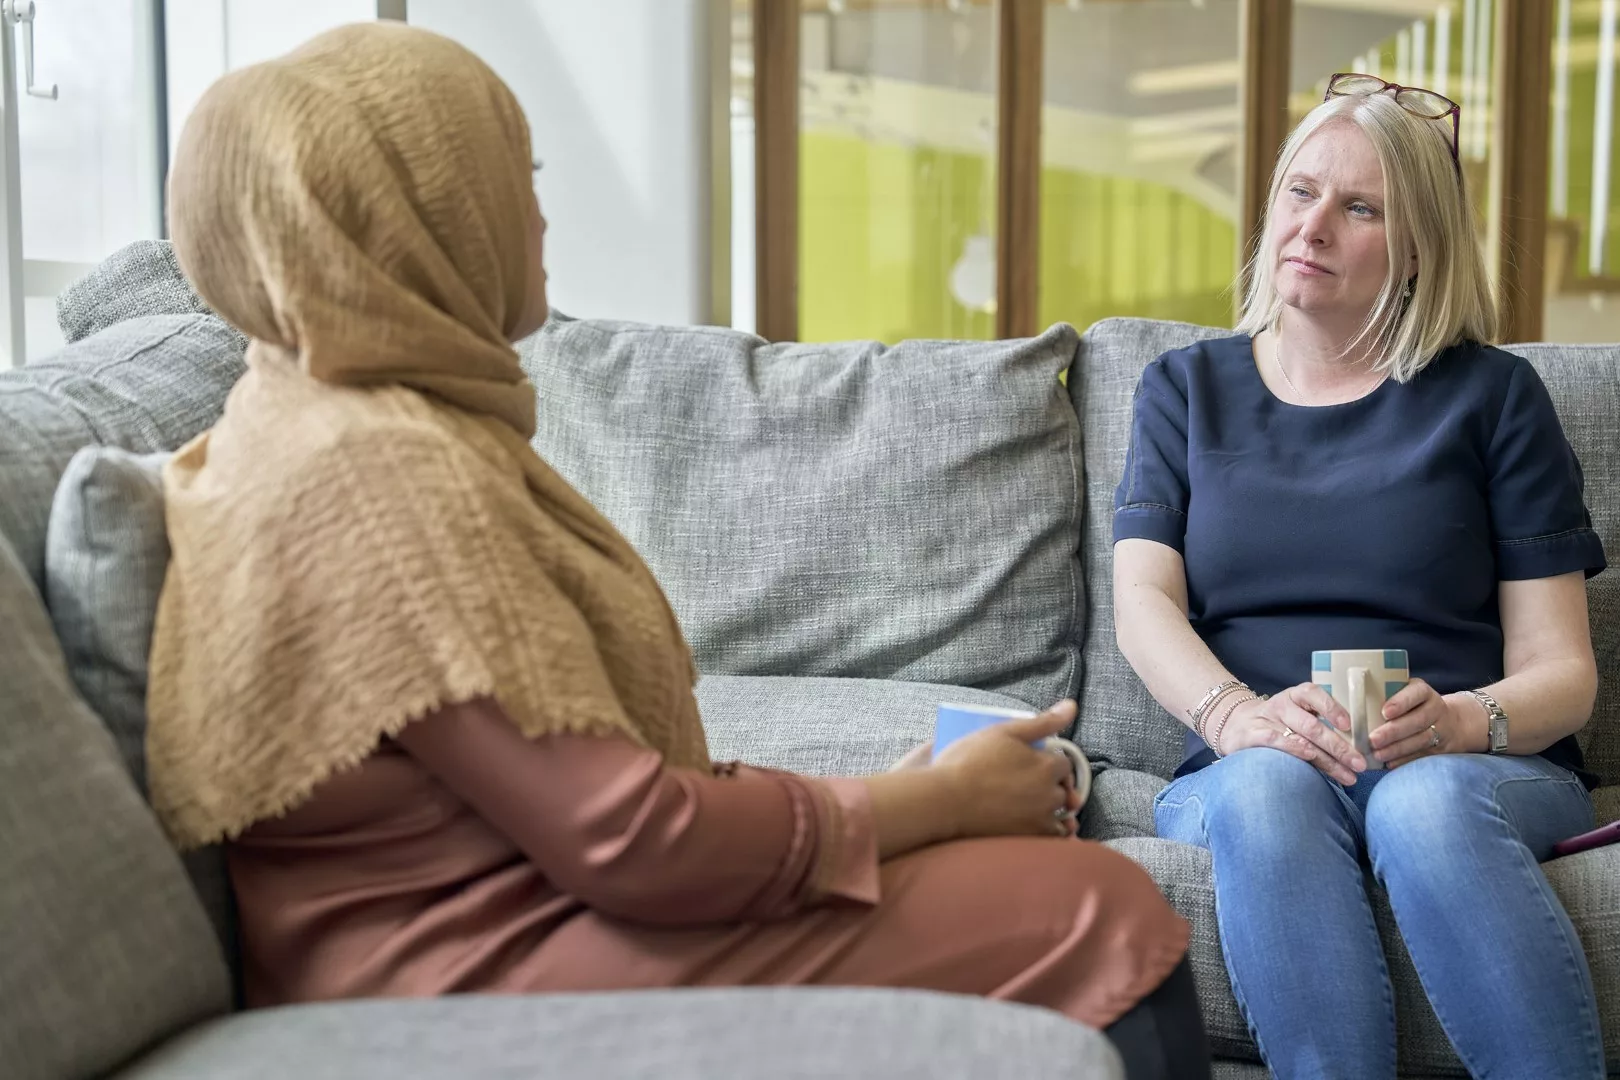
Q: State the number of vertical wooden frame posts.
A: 4